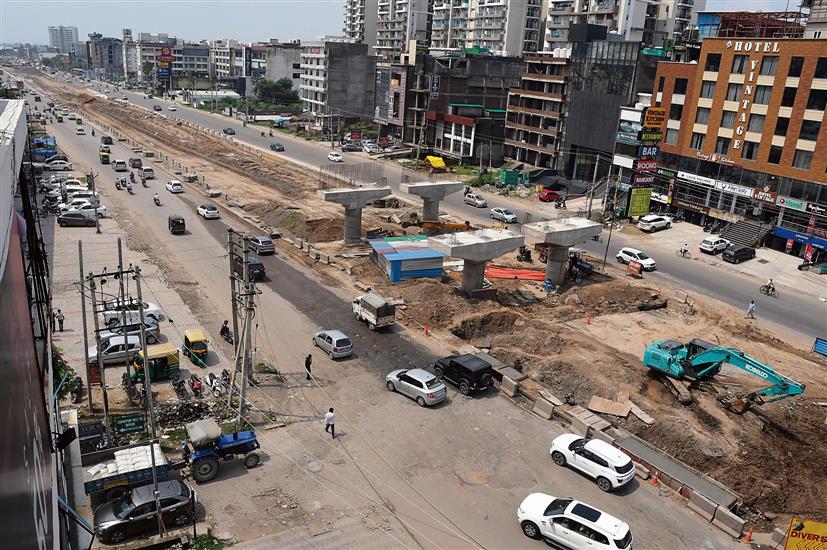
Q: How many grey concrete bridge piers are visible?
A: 4